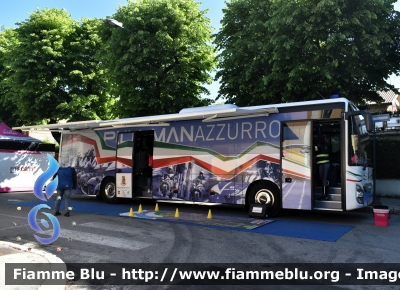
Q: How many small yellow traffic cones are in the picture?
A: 5